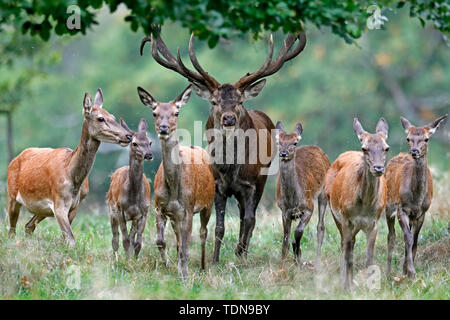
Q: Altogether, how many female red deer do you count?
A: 6